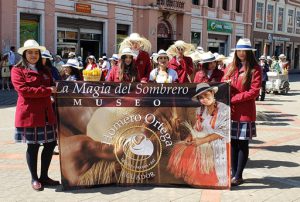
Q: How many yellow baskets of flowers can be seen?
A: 1